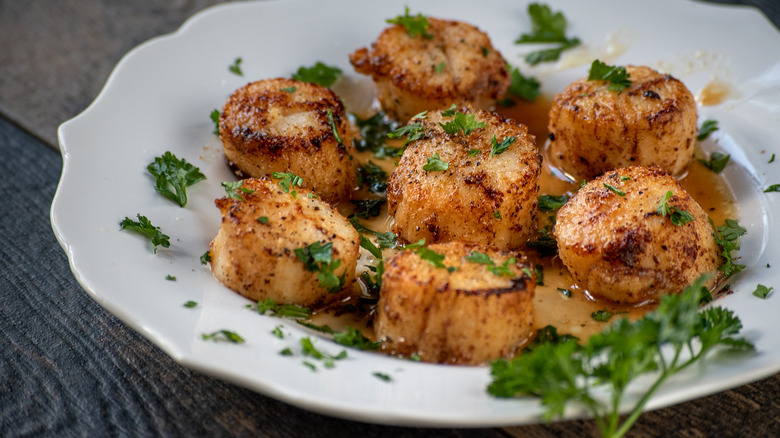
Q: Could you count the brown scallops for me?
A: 7